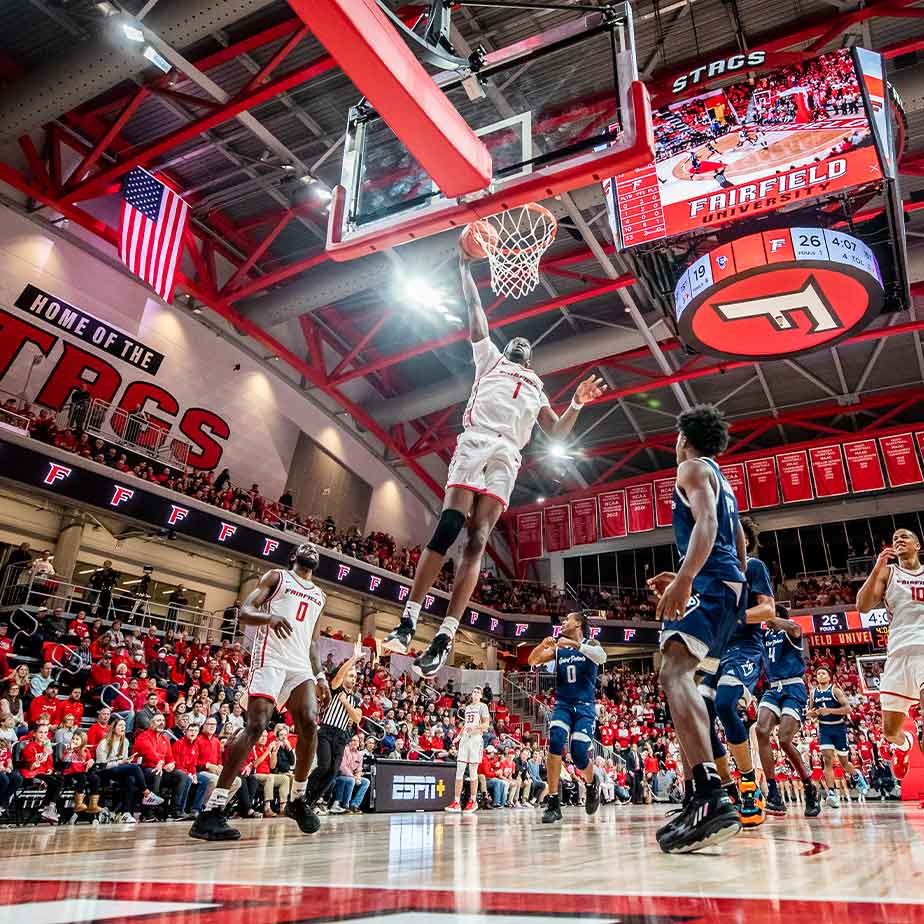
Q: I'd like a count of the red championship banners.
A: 13